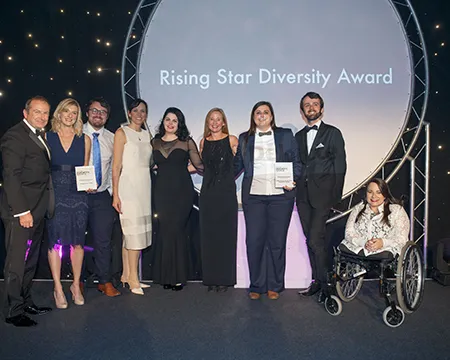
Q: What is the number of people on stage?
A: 9